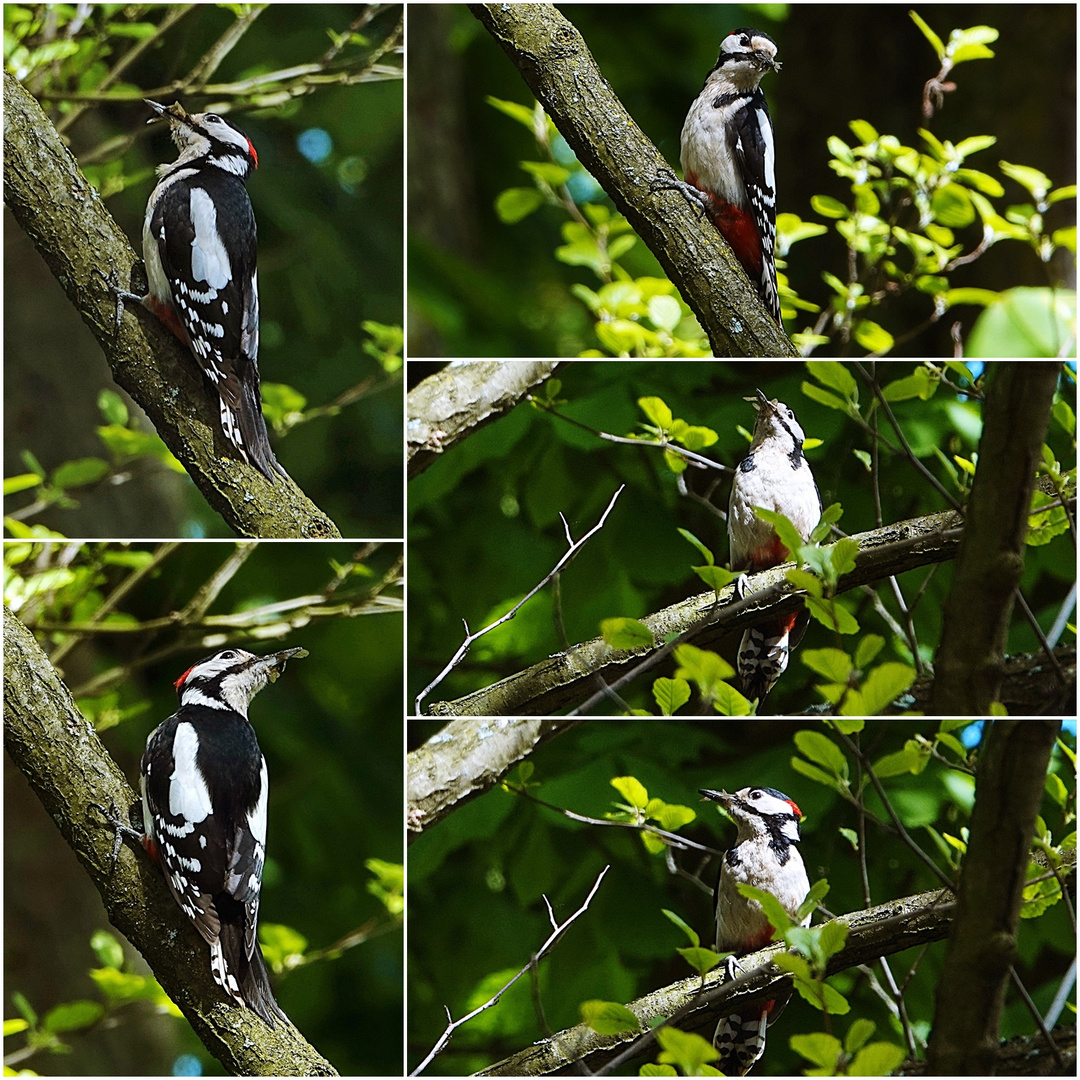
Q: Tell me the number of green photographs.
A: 5